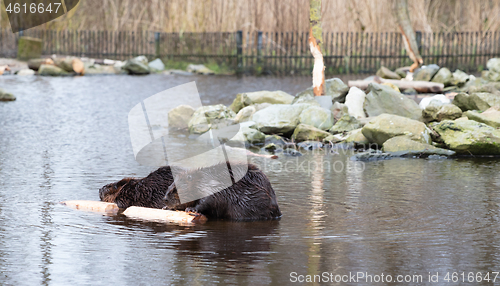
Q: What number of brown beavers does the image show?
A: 2